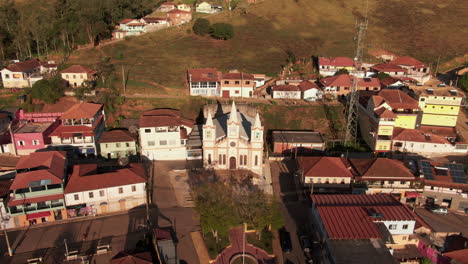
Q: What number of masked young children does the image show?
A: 0